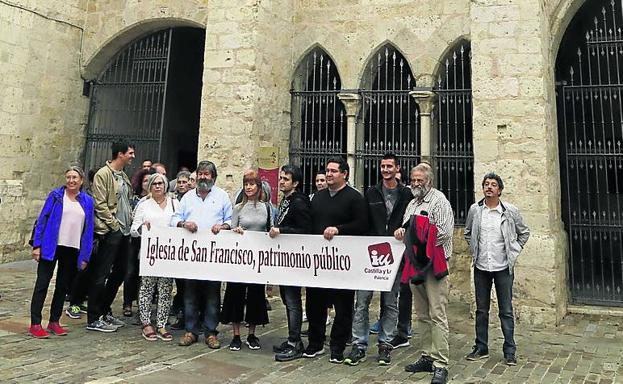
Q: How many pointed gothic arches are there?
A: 3